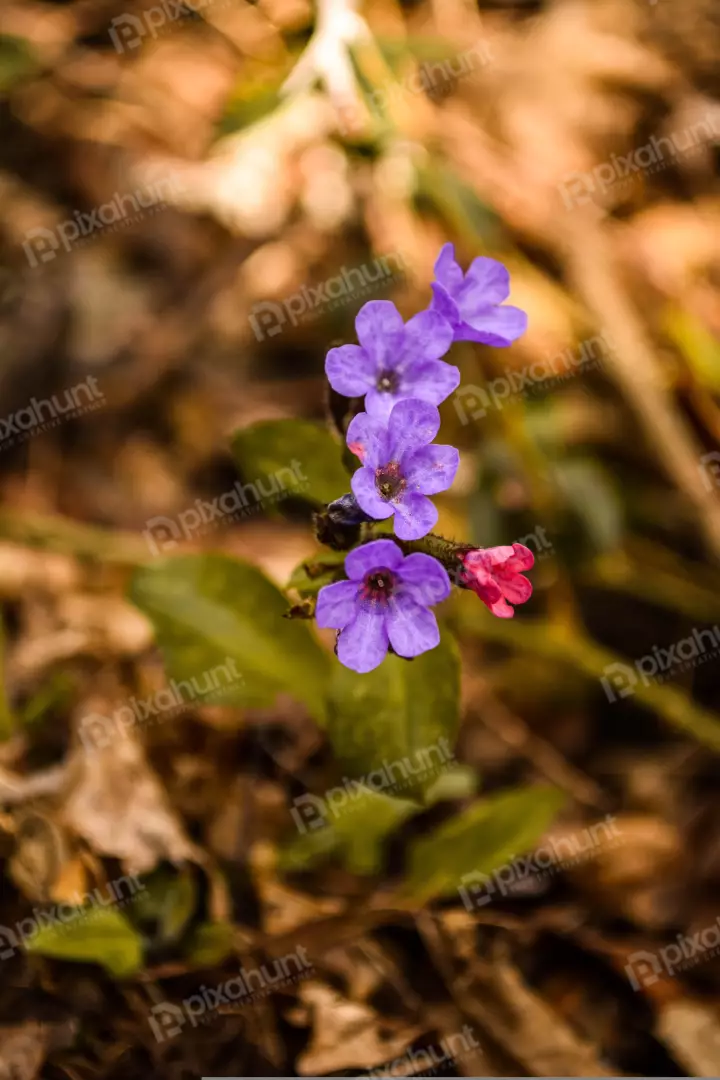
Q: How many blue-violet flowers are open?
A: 4